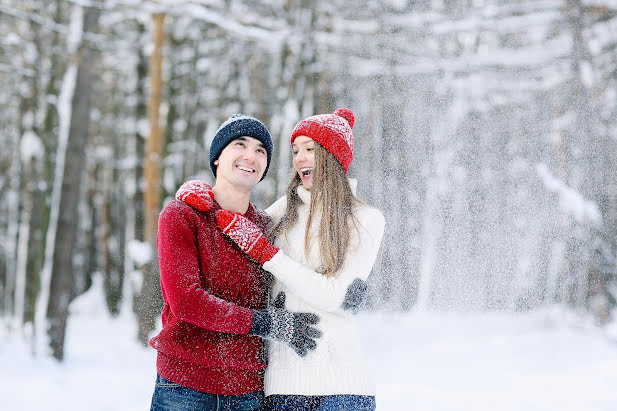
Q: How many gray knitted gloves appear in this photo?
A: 2